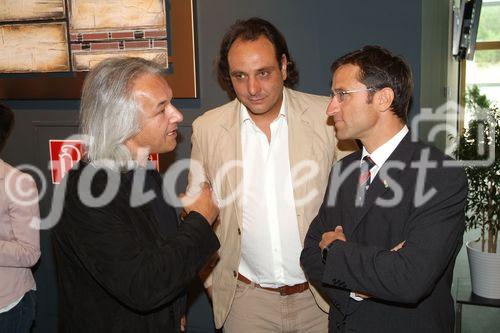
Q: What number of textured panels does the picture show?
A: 4